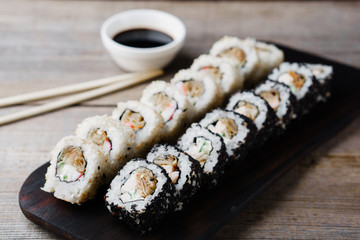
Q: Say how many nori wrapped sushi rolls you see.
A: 8